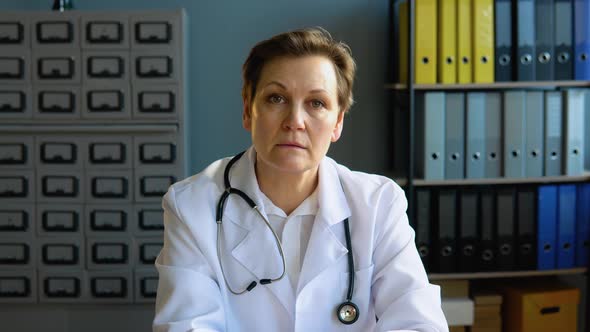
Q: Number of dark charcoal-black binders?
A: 6